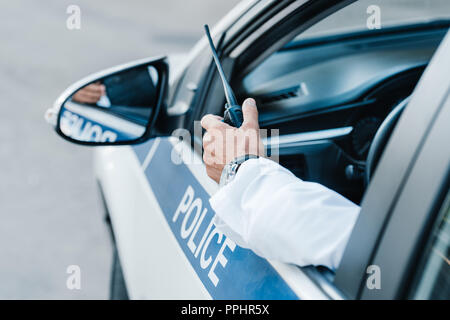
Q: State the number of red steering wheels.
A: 0